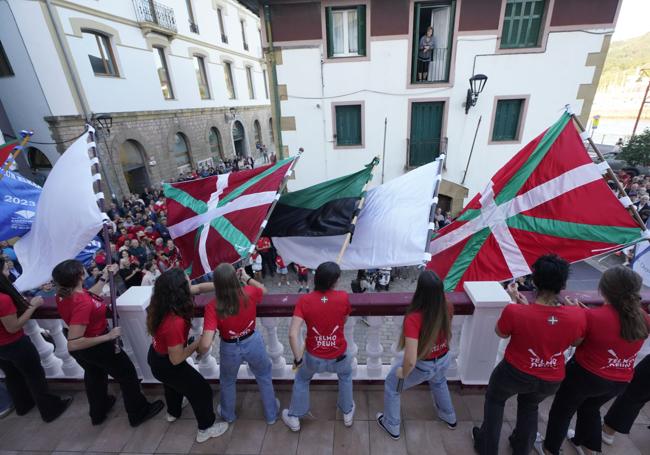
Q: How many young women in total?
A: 8